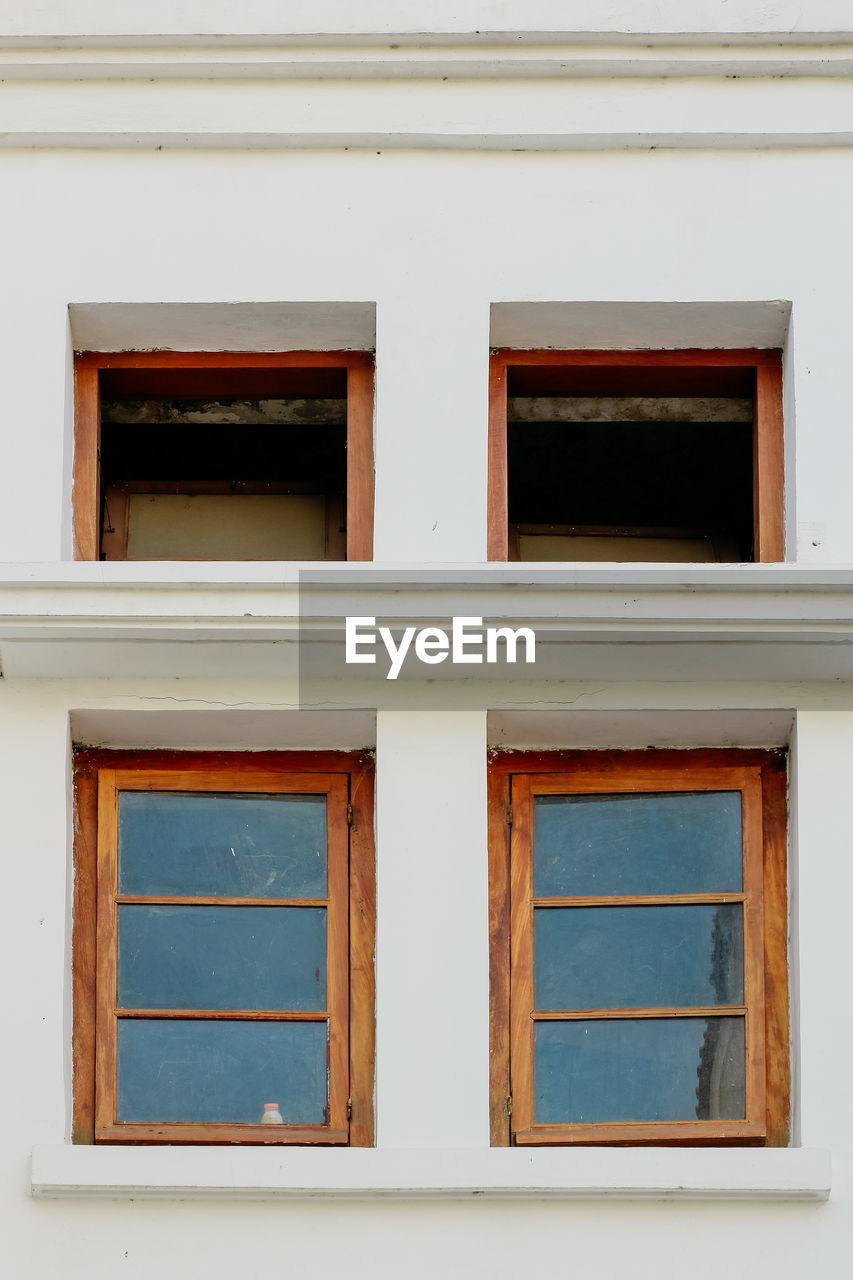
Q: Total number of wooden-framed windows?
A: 4